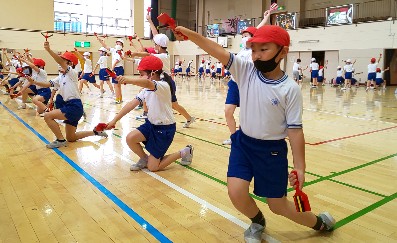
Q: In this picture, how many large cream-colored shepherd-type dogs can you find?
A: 0